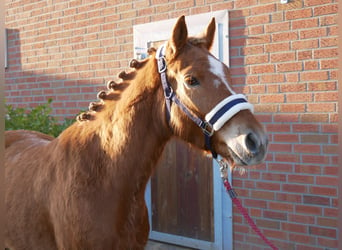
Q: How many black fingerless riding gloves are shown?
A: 0